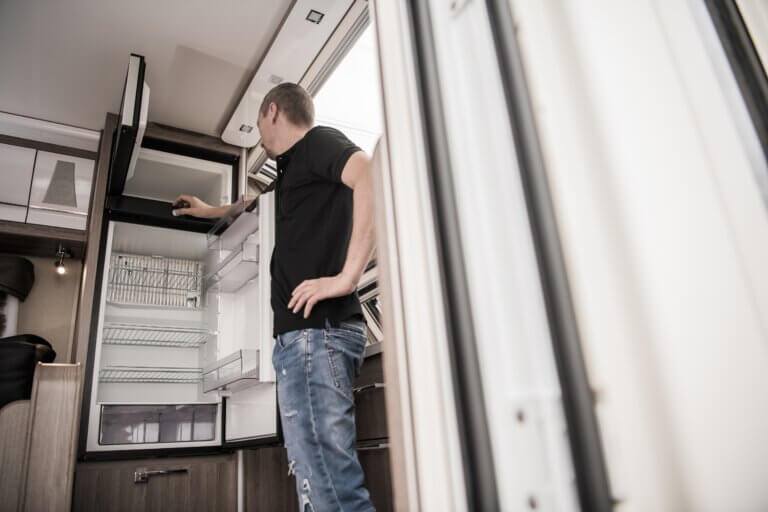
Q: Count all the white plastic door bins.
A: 3